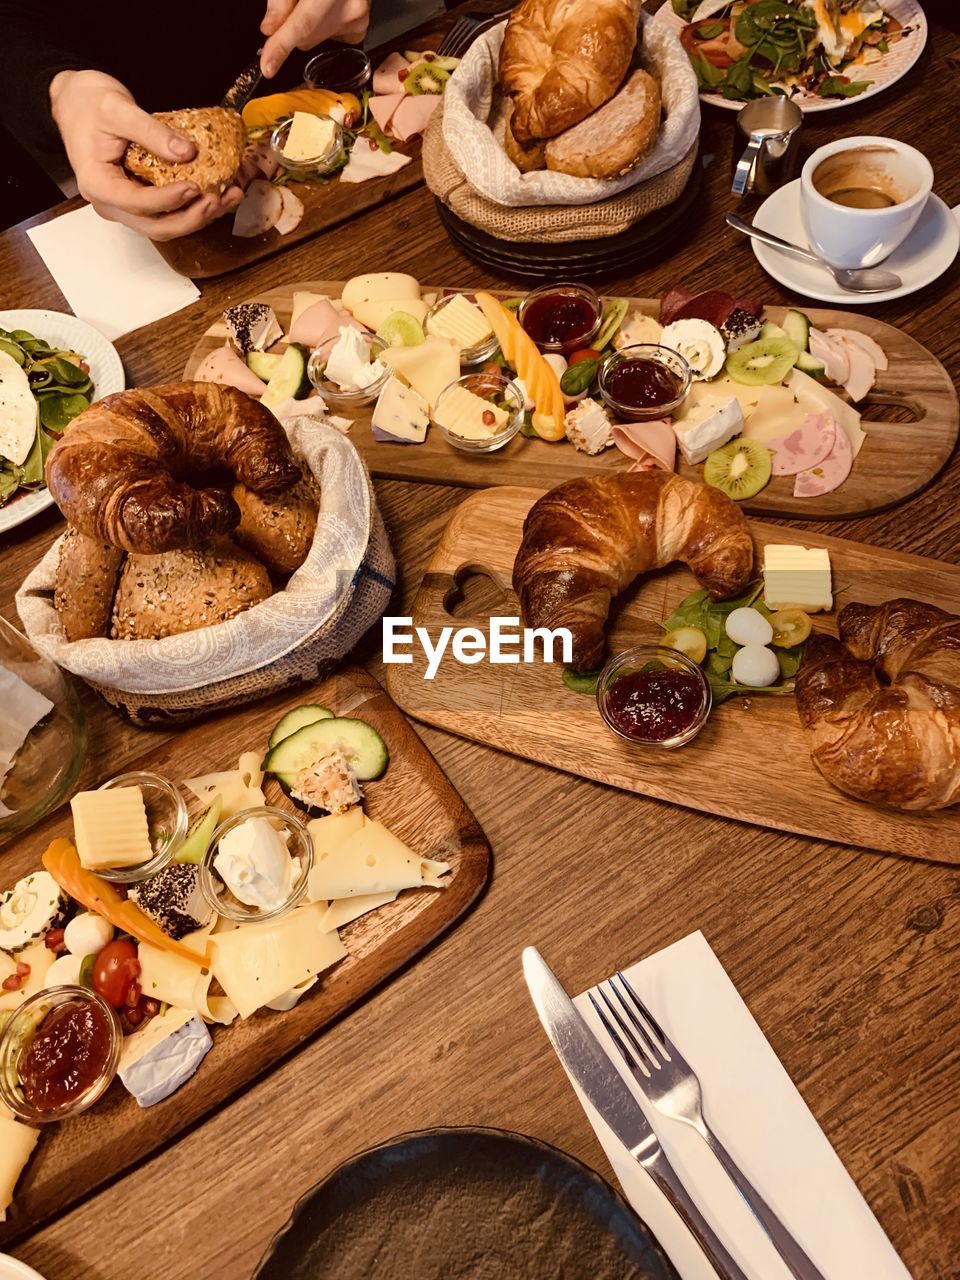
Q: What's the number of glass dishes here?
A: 11